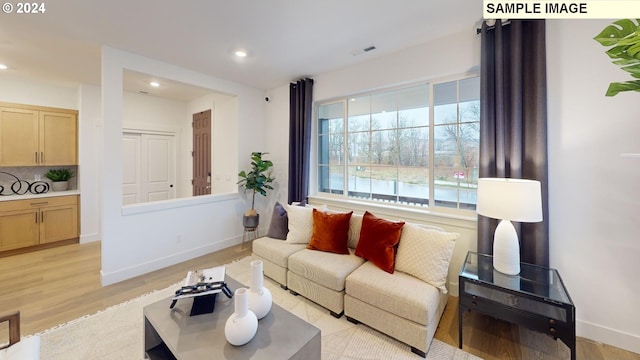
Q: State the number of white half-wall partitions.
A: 1